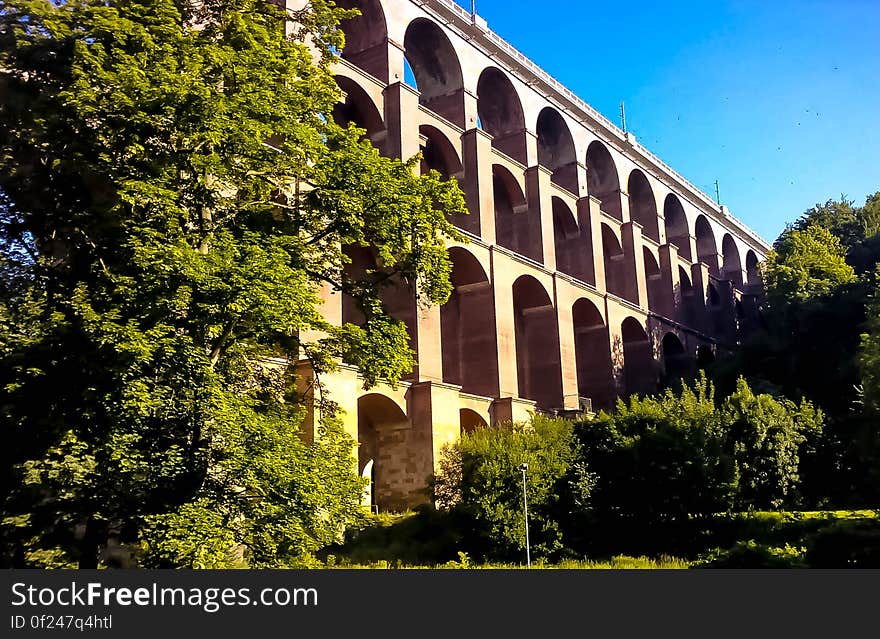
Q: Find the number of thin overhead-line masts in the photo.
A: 3